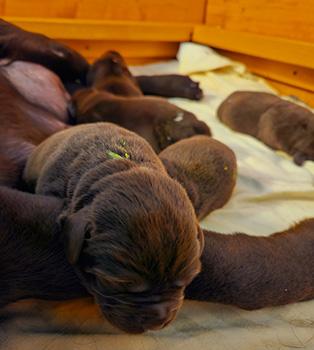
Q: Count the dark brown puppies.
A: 5